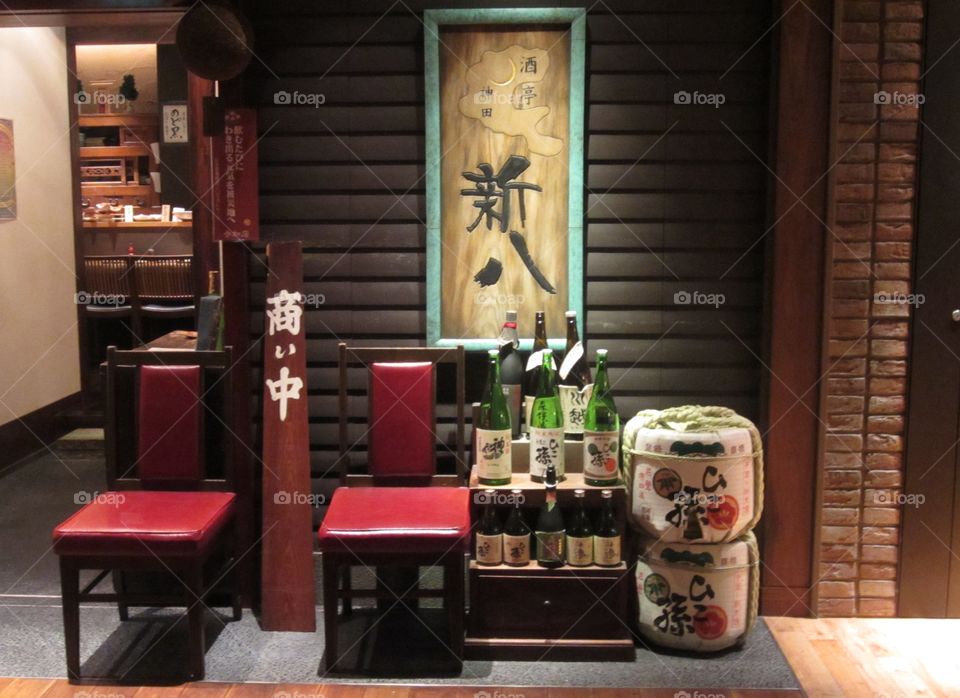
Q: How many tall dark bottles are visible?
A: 3